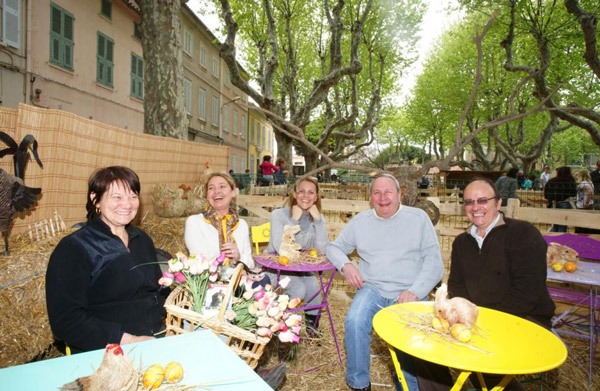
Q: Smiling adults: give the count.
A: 5